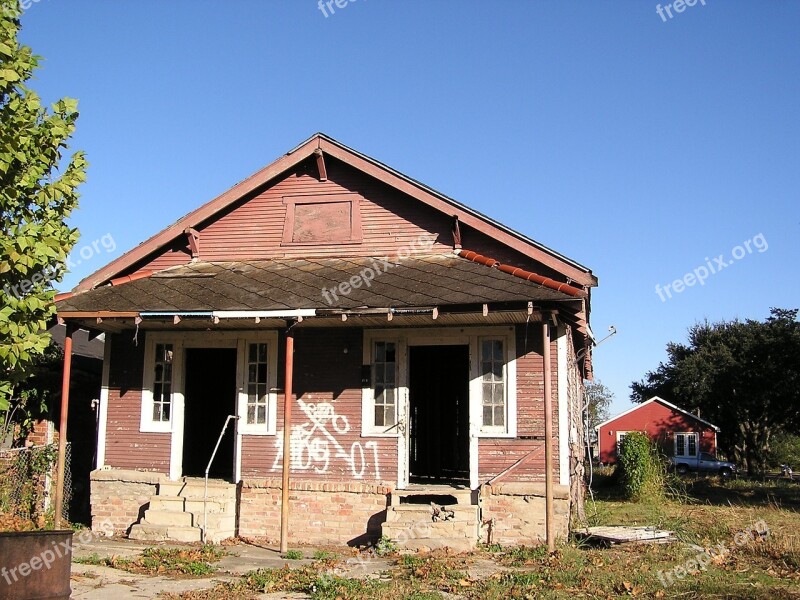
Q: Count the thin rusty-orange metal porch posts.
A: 3